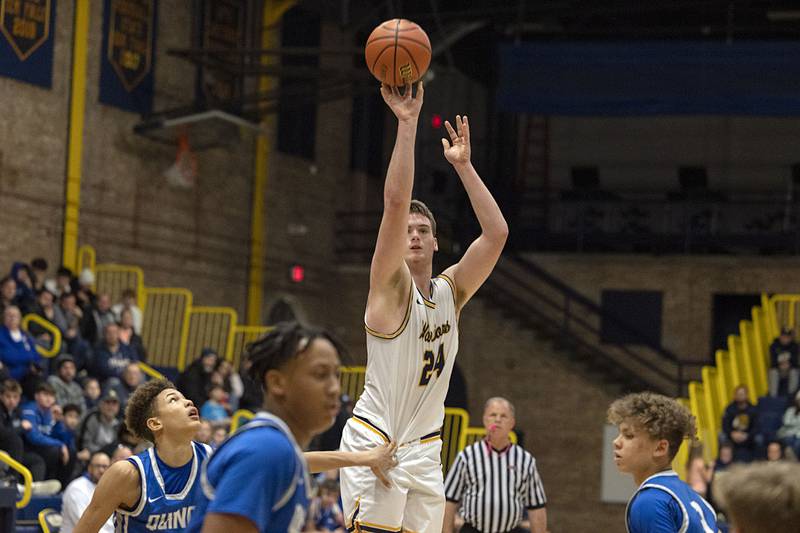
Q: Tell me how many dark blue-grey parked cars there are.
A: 0